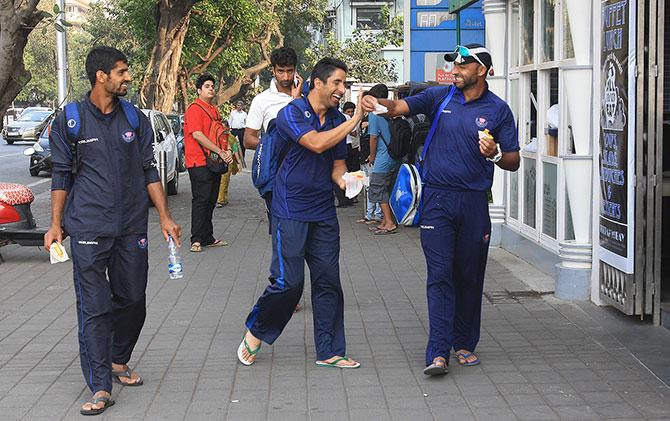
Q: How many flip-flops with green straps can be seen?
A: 2